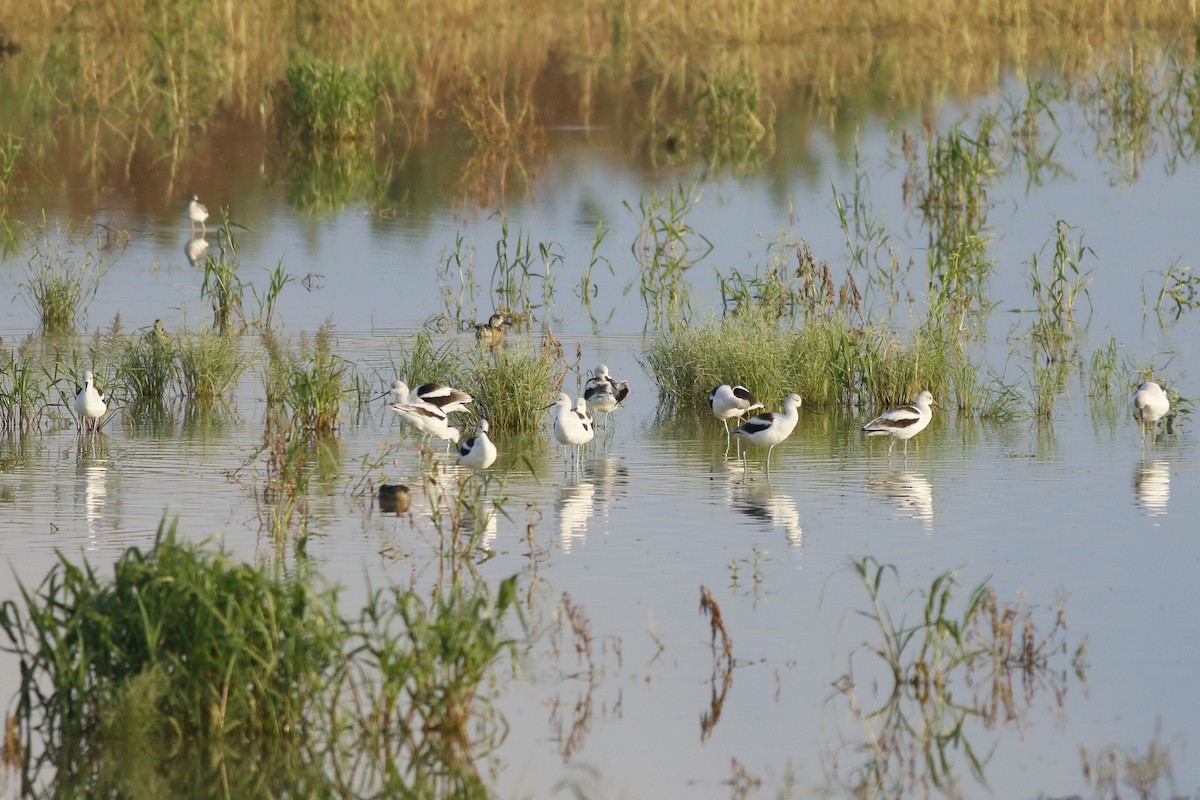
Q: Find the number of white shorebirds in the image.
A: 12